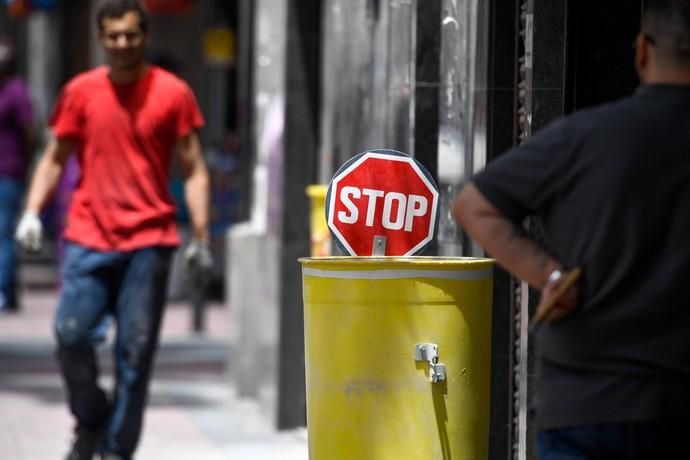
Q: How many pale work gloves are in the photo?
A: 2